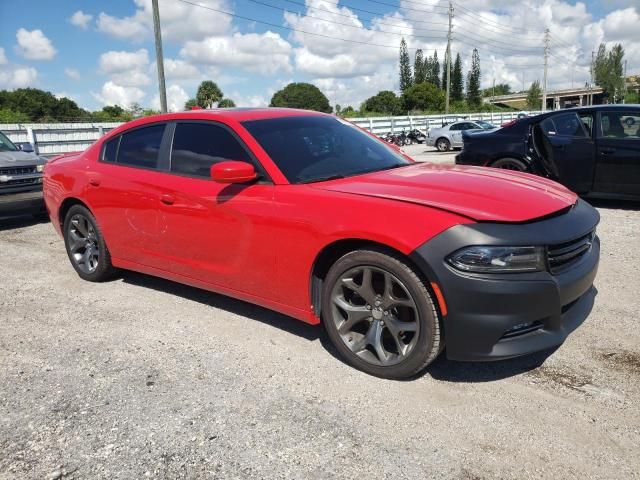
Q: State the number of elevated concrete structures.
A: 1